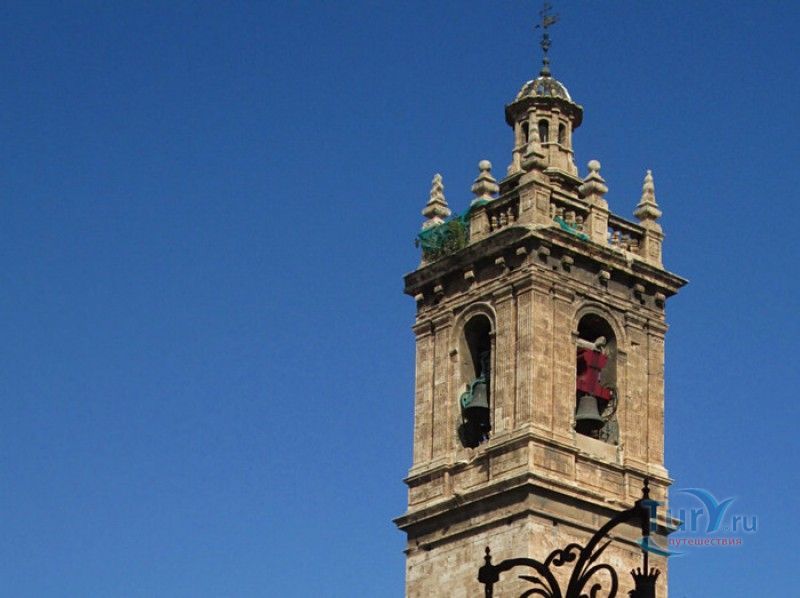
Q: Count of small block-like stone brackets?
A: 10